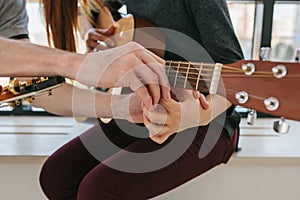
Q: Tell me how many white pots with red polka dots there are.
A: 0